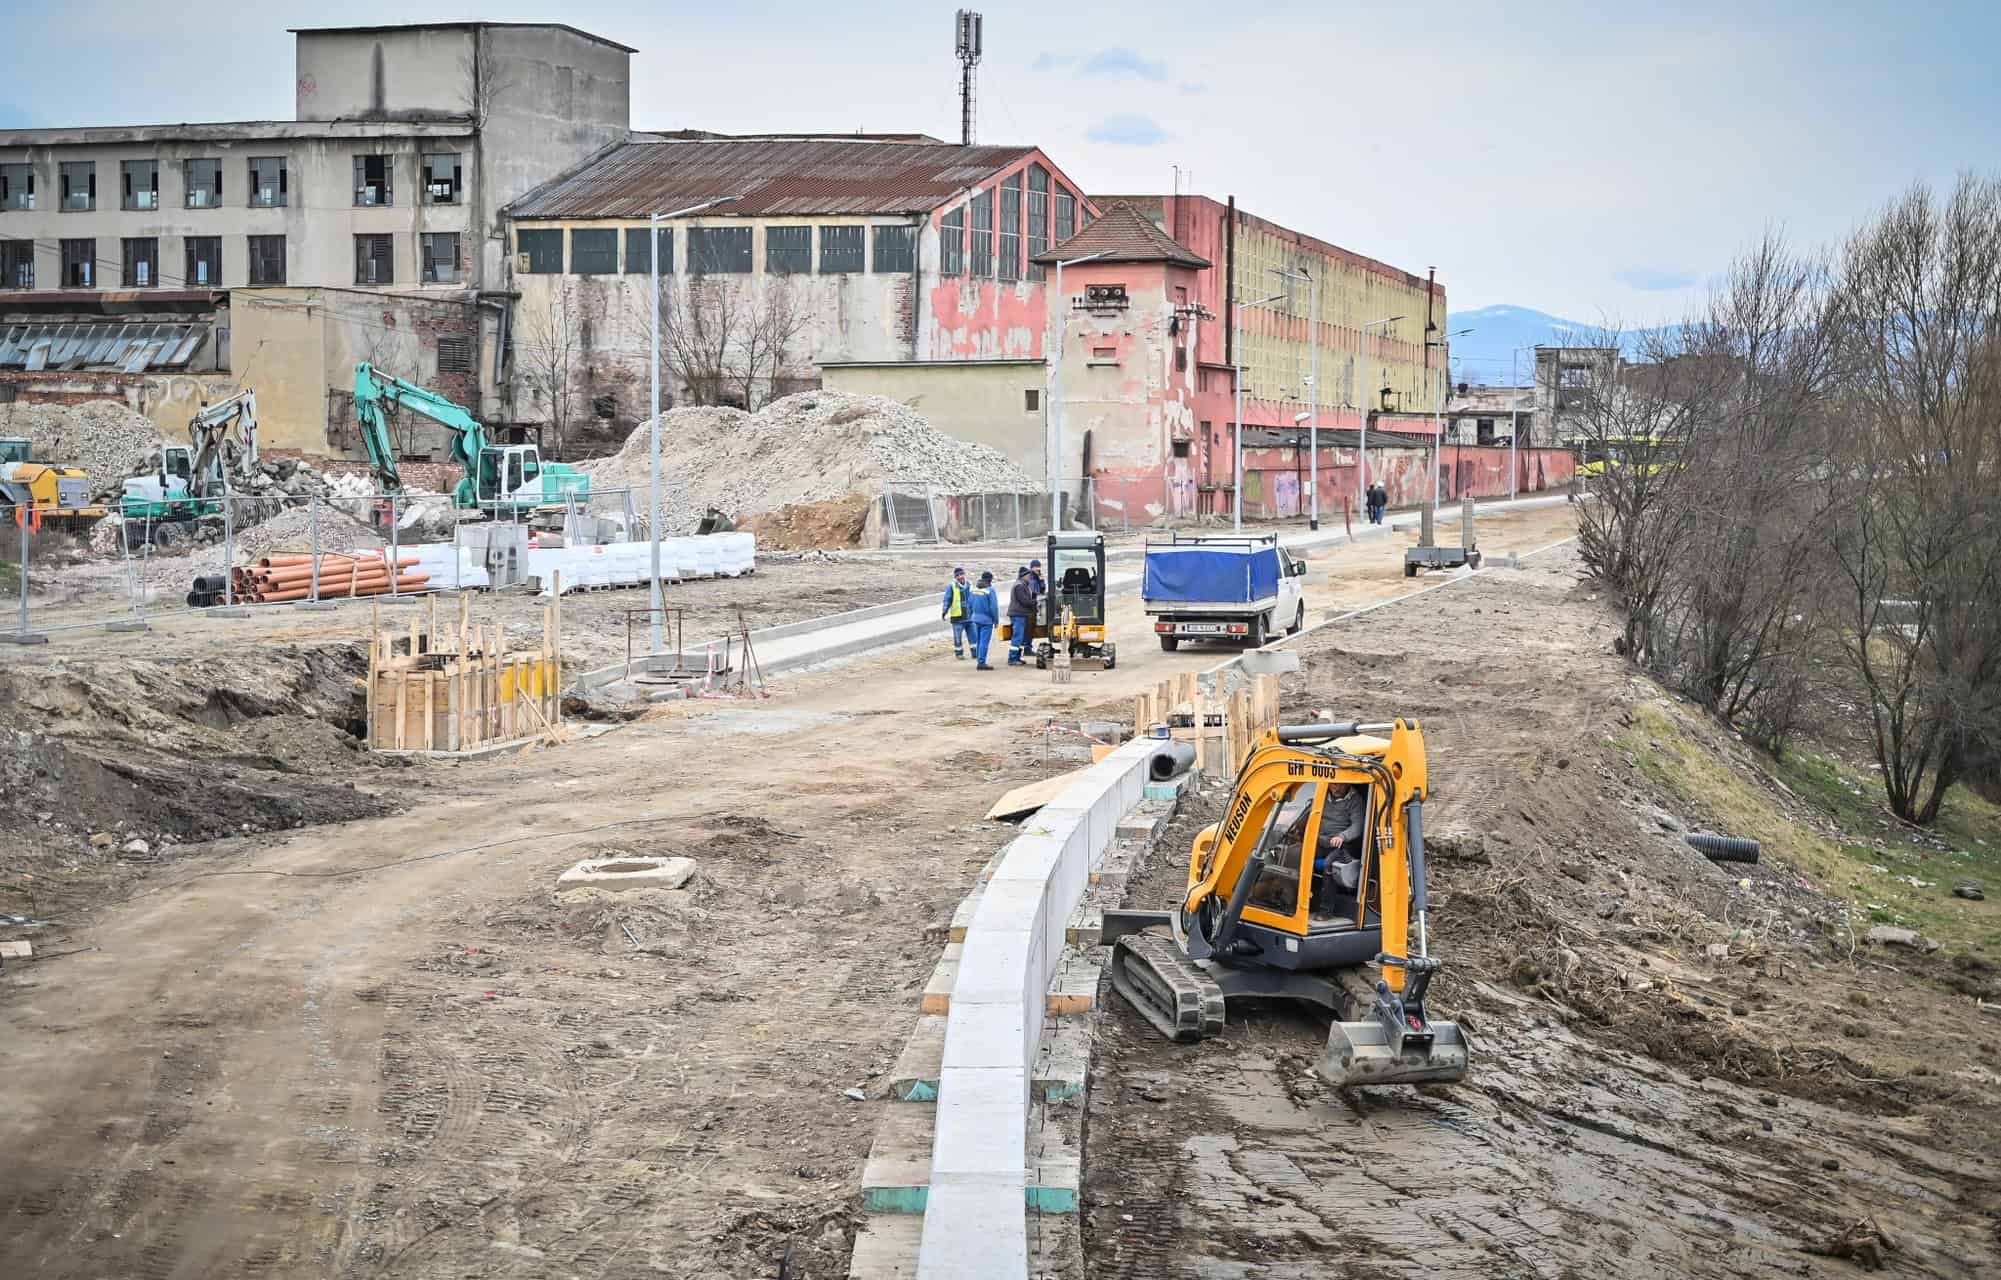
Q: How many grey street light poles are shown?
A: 7